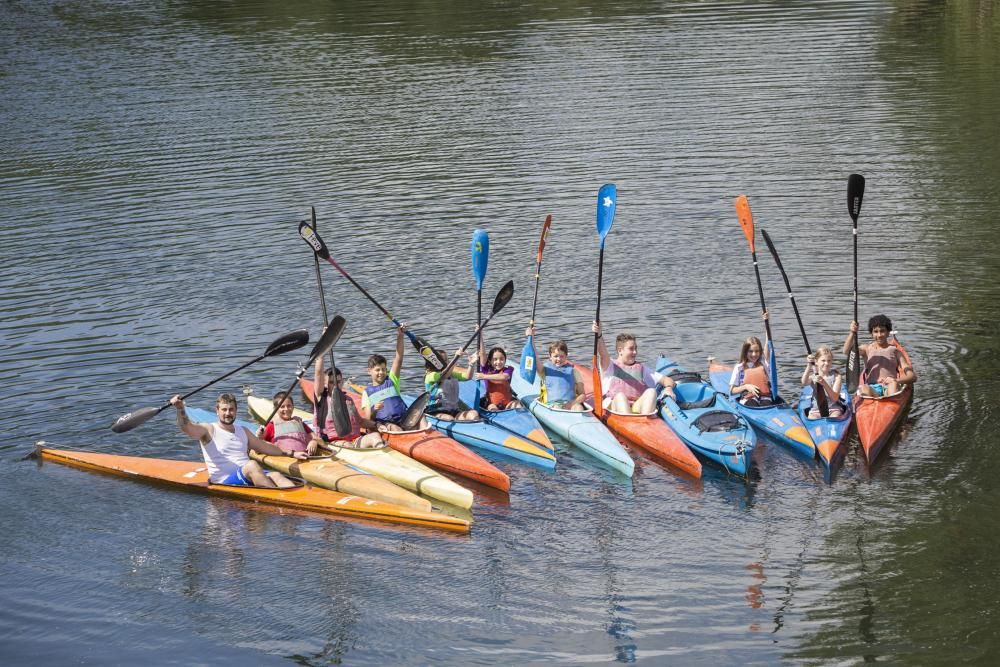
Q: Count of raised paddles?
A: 11